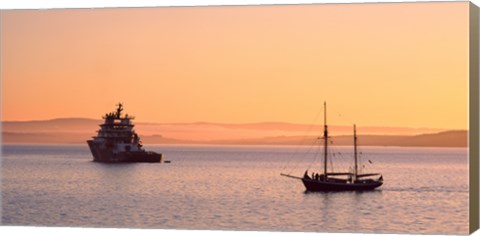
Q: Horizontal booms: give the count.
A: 2